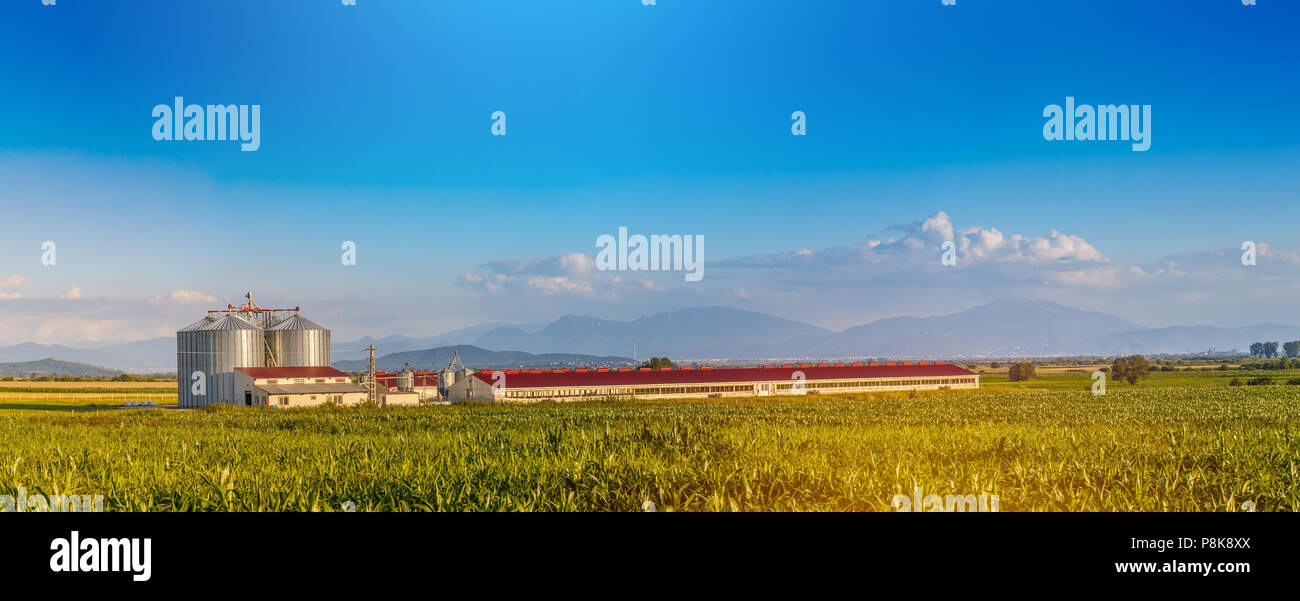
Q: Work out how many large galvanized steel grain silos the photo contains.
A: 3